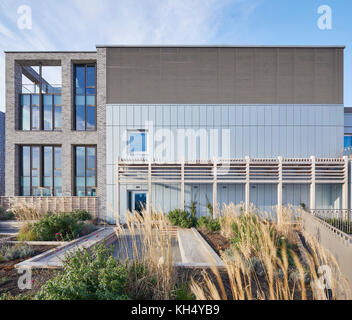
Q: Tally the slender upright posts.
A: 8